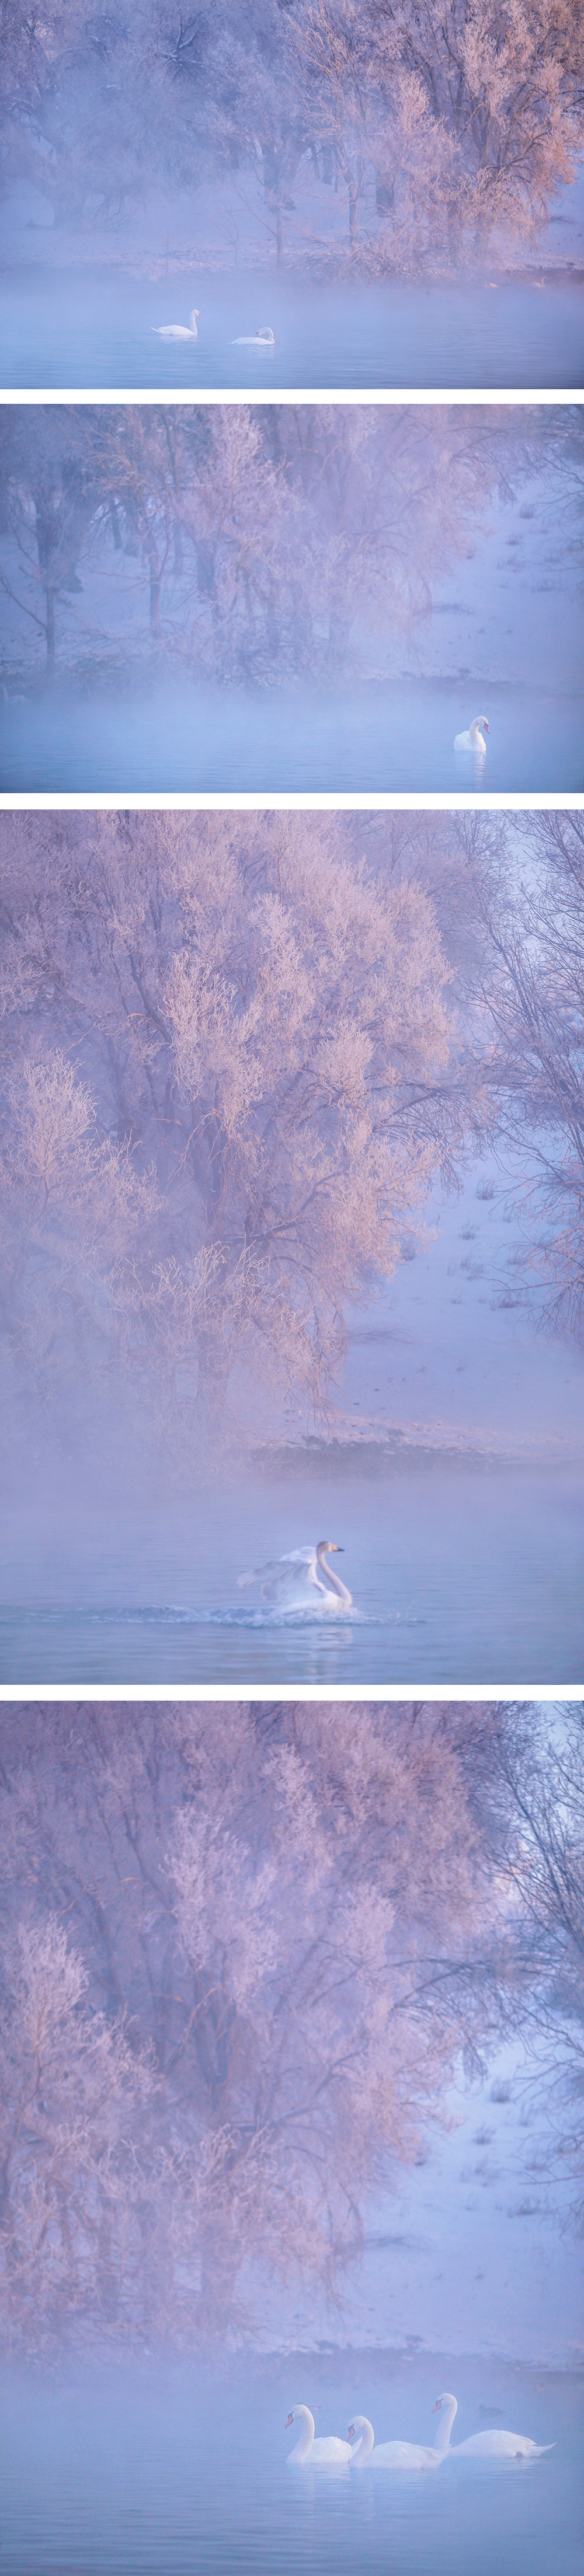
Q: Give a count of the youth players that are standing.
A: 0